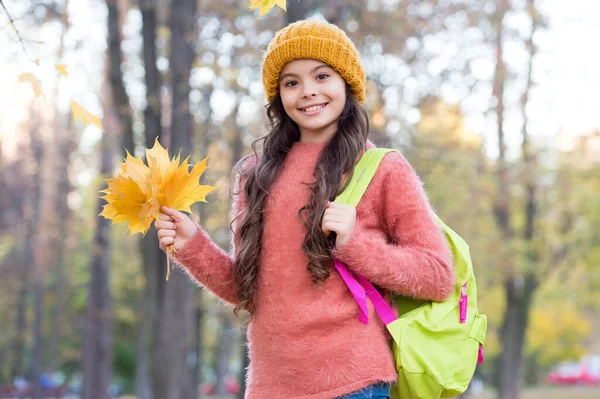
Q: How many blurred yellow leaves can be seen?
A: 3